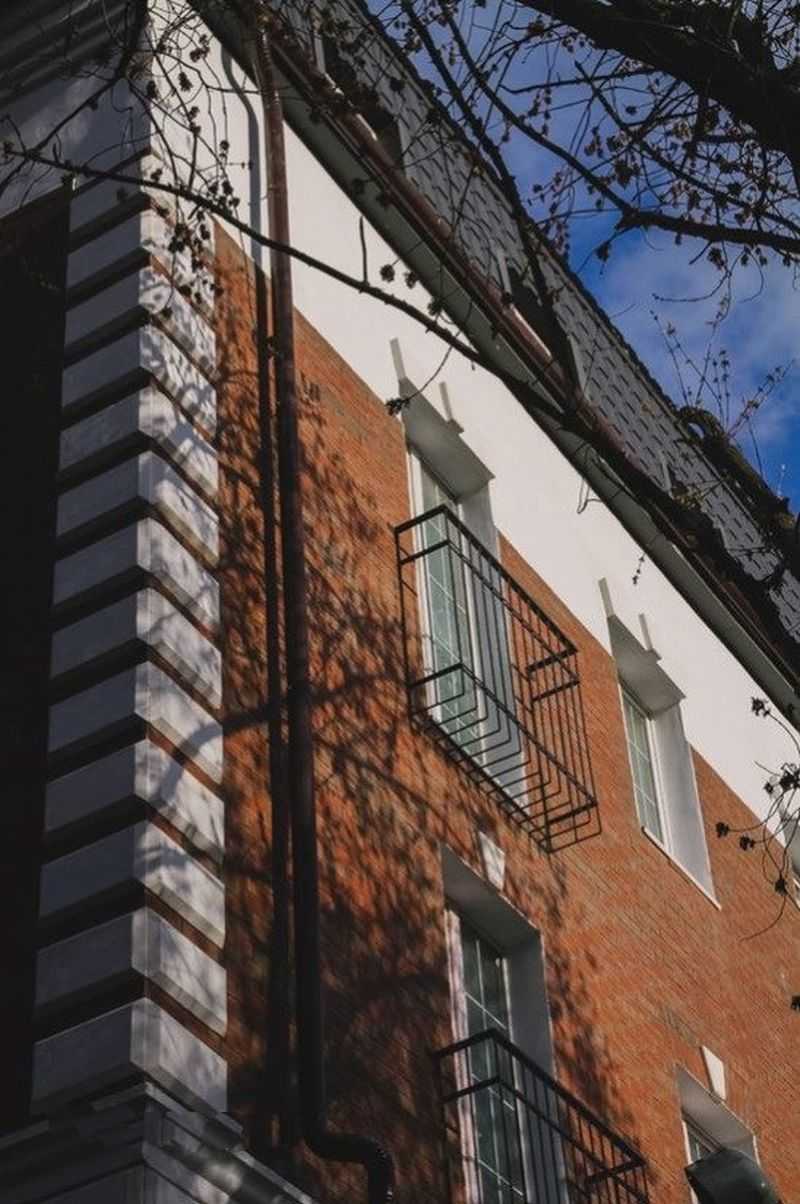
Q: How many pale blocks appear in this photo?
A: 13